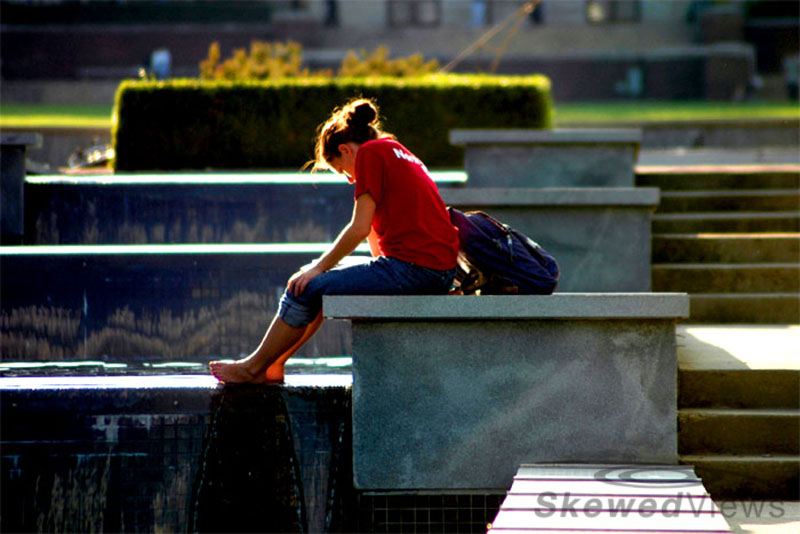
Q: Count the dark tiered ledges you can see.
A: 3